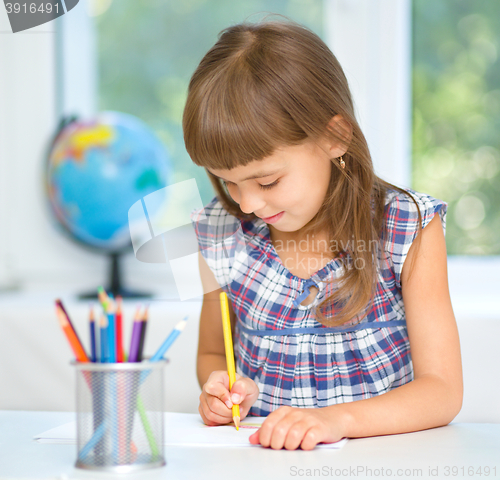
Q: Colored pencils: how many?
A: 11